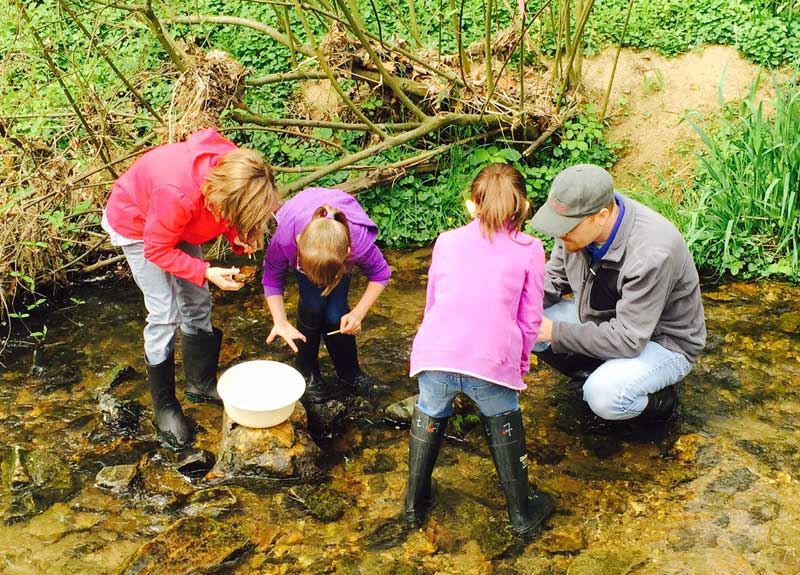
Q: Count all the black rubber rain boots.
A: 8